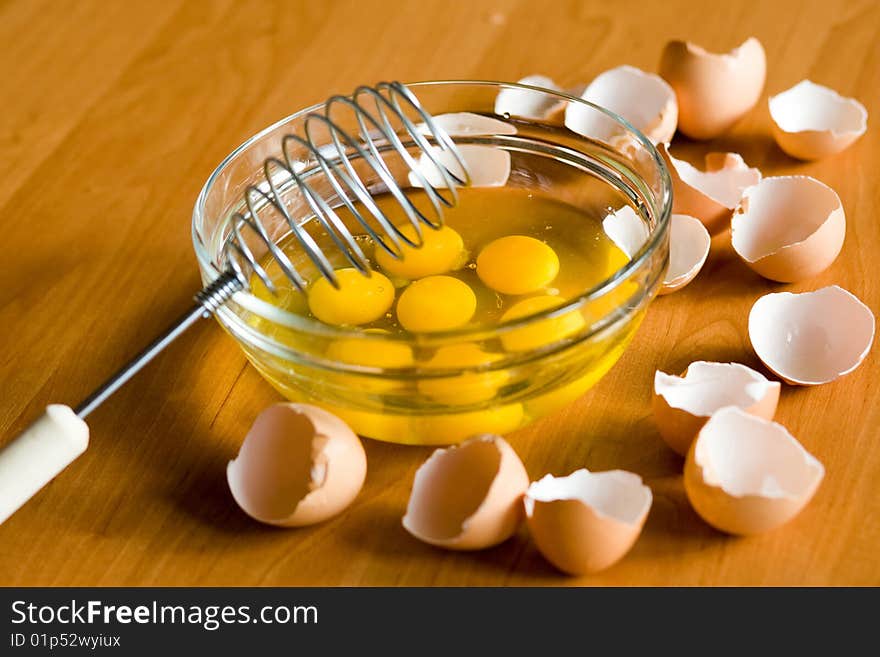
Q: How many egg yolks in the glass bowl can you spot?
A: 7